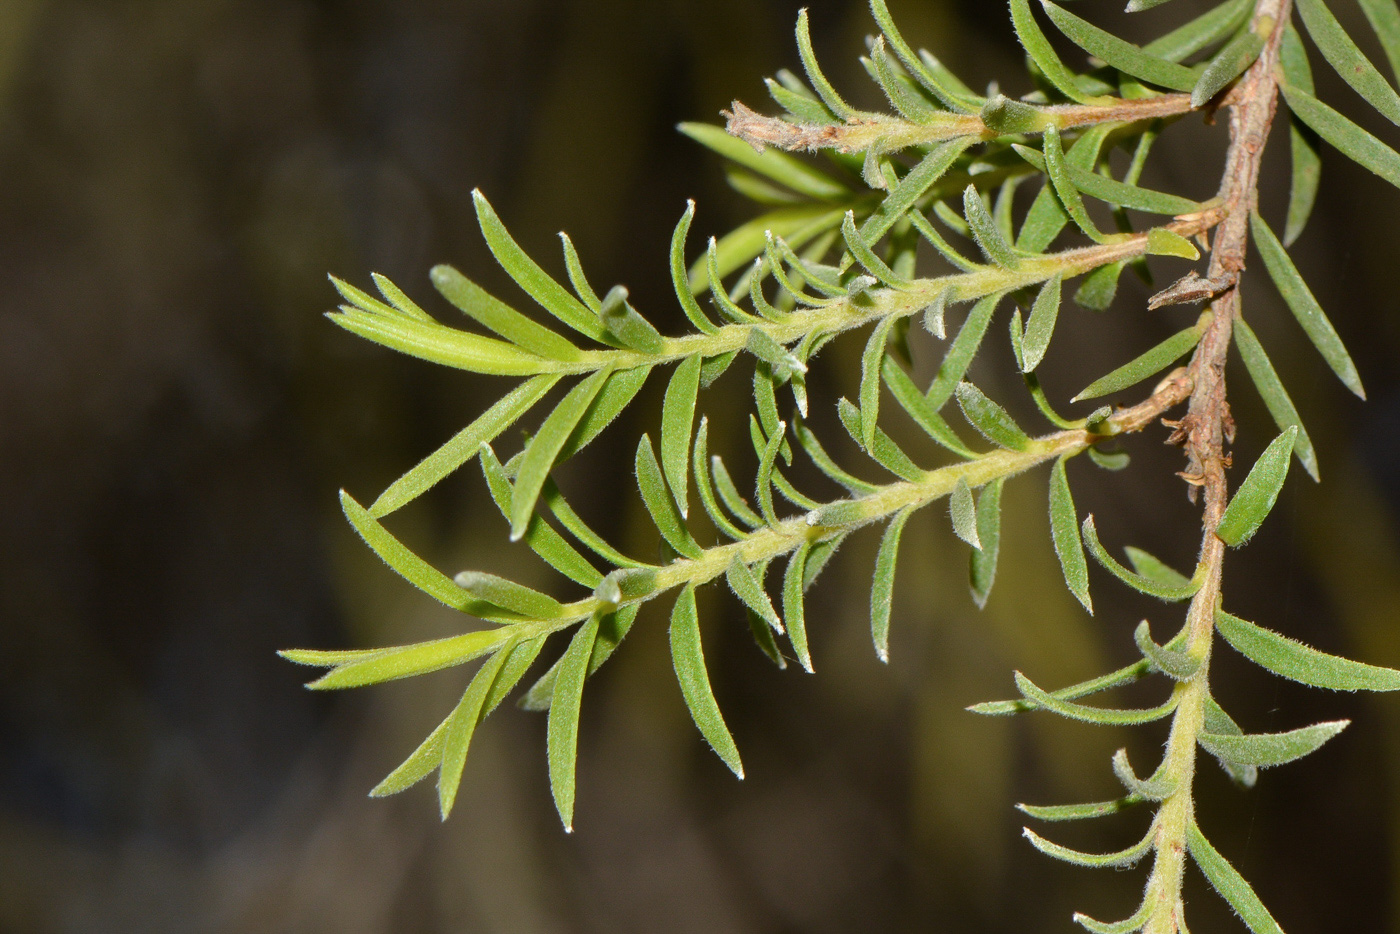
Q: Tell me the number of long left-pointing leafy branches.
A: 3